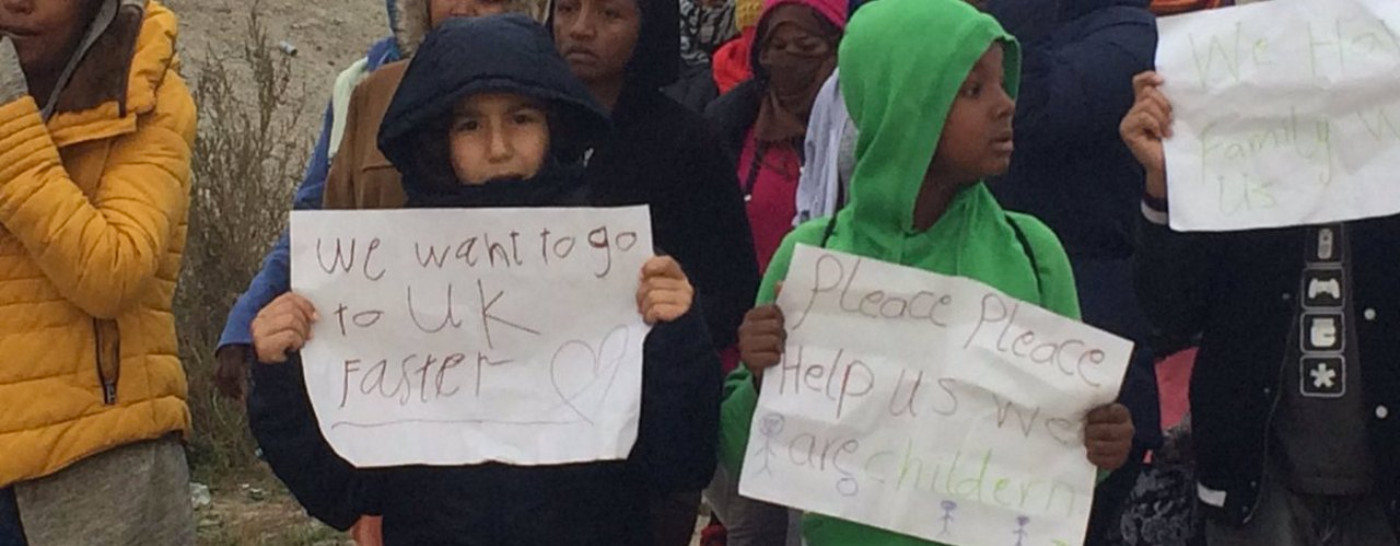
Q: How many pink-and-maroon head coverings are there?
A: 1